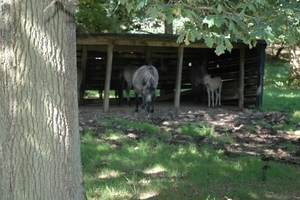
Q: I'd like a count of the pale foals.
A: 1